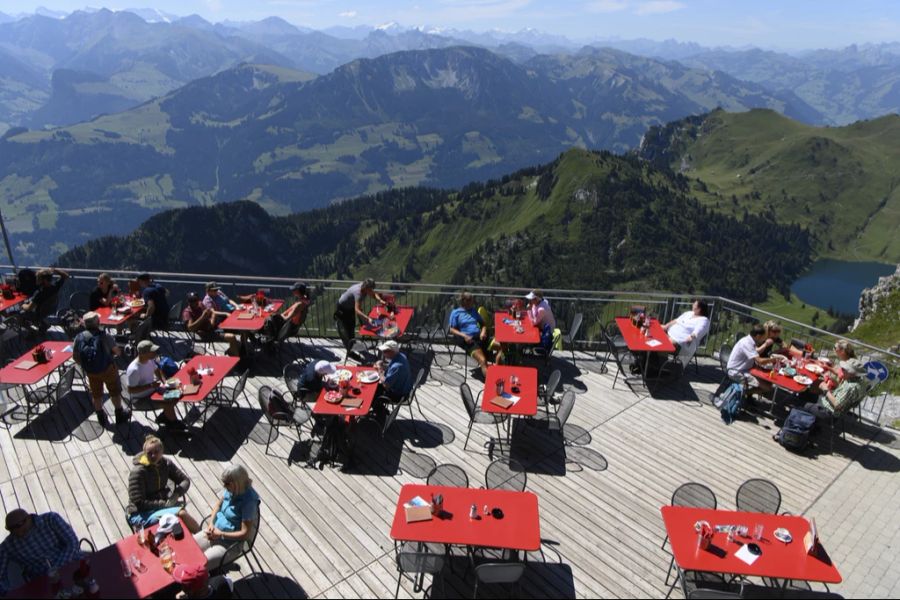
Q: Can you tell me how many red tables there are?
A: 14